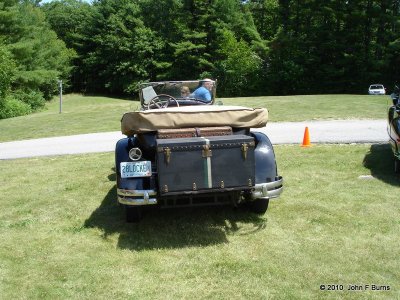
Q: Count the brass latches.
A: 3